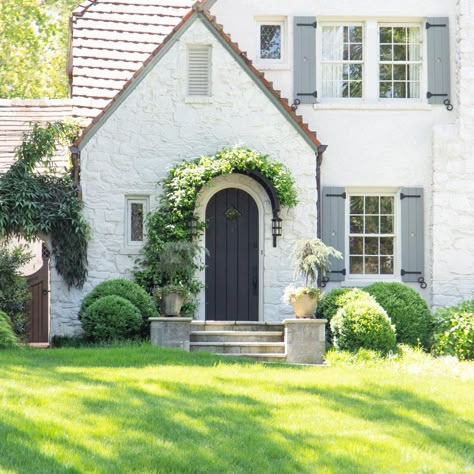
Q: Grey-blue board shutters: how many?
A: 4